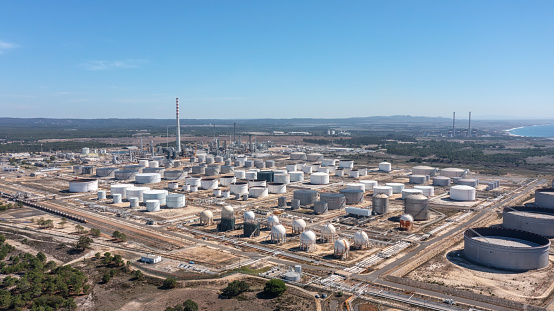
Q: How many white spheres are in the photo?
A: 11